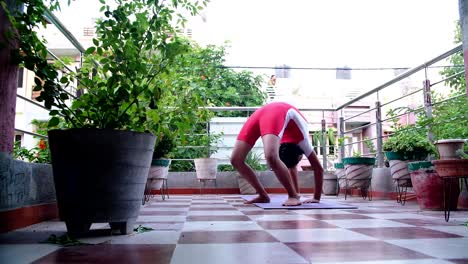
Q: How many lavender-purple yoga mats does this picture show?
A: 1